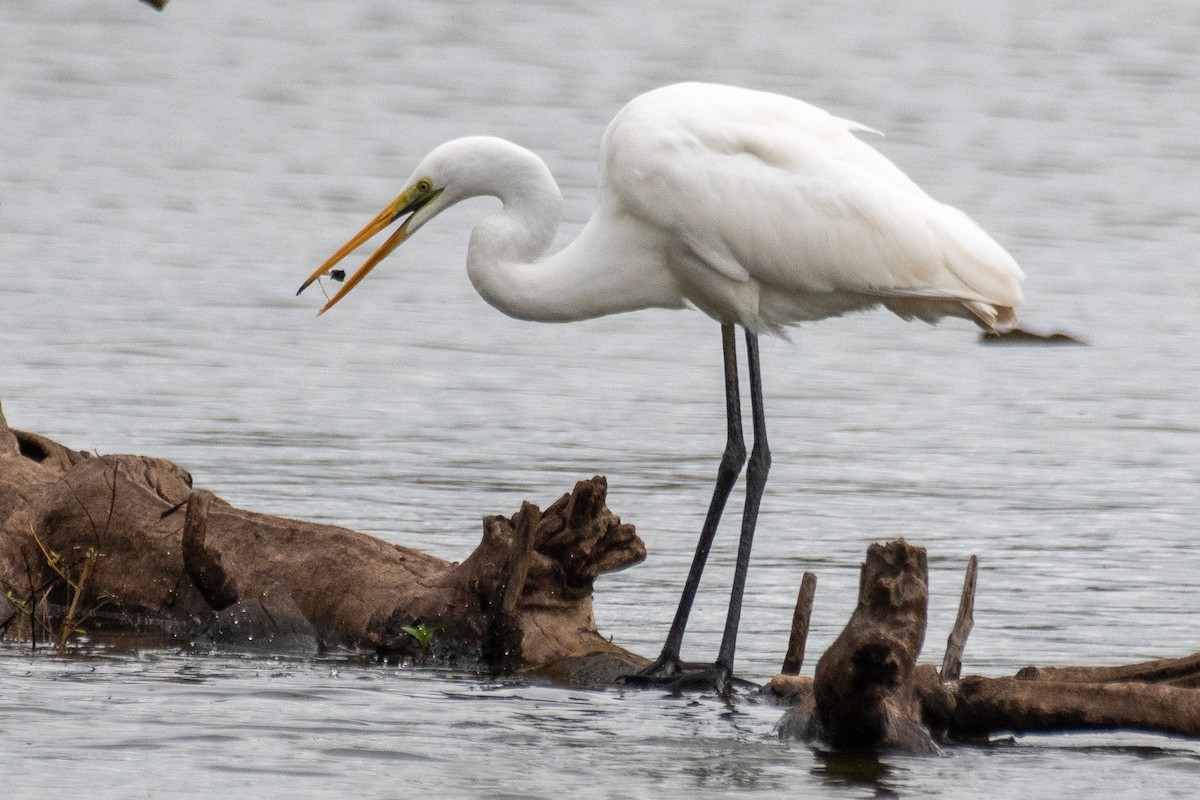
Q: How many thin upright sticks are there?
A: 2